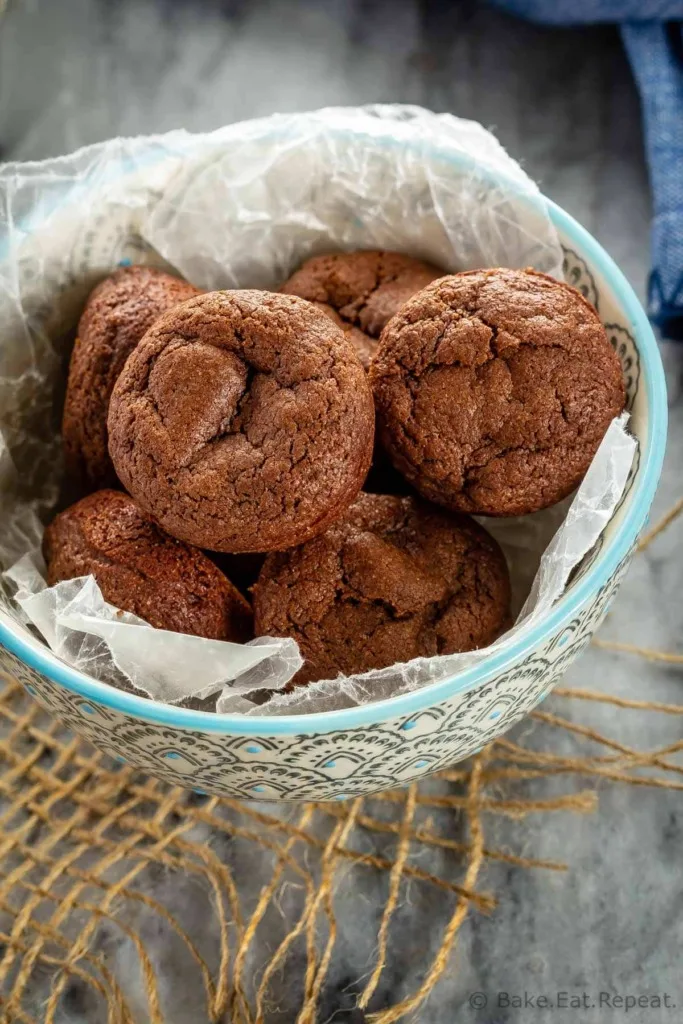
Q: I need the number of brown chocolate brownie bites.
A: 6